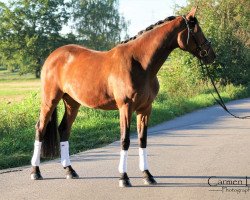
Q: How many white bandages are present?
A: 4